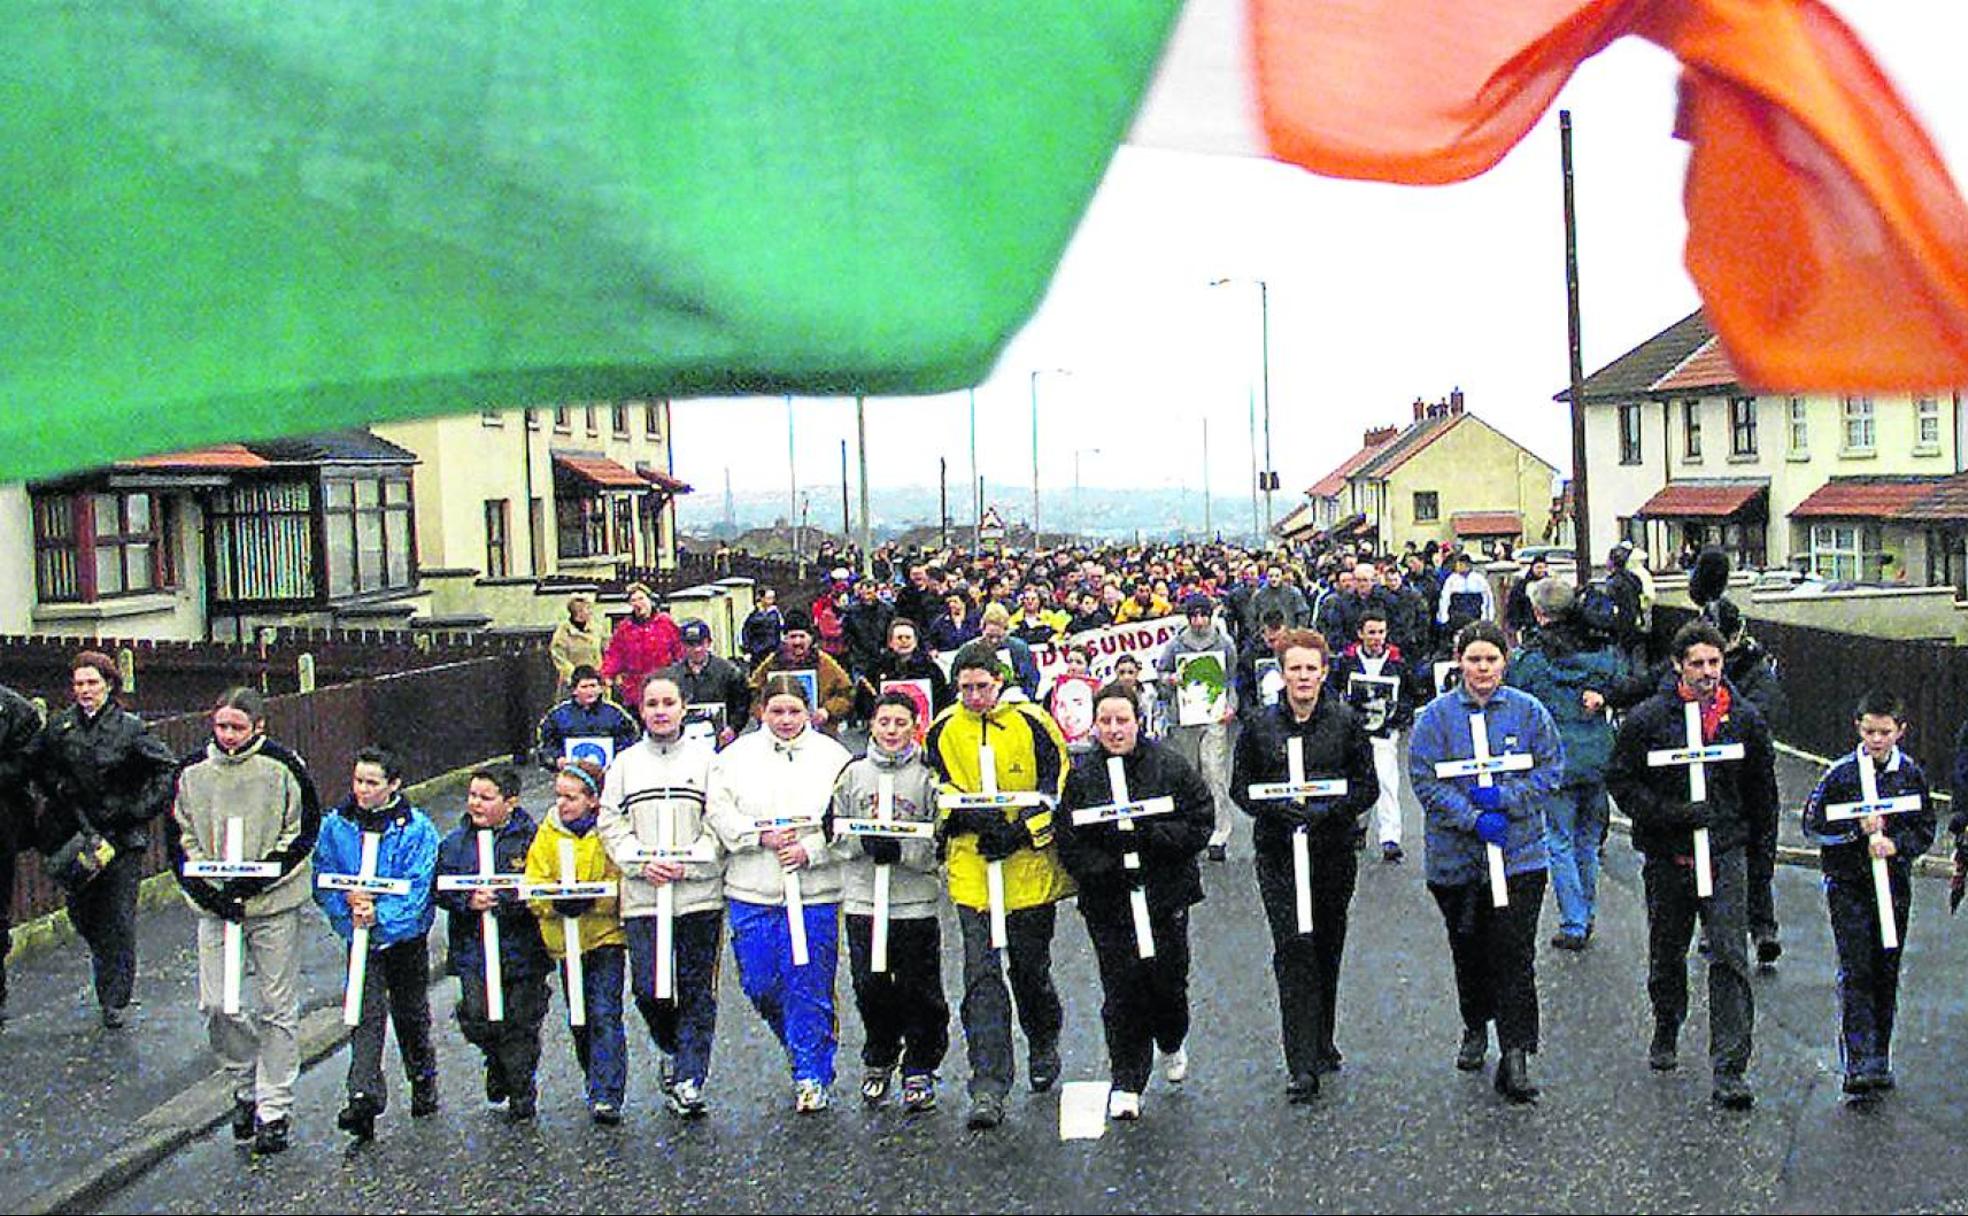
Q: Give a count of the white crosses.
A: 13